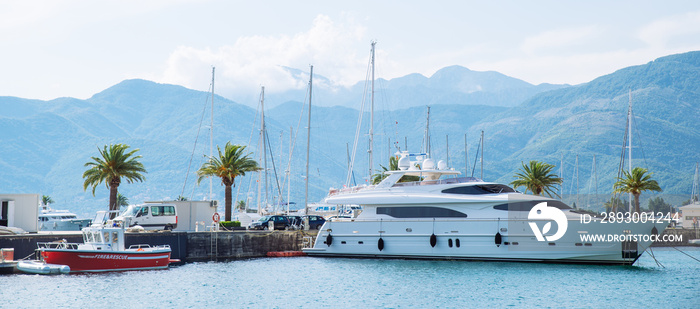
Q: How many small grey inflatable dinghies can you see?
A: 1